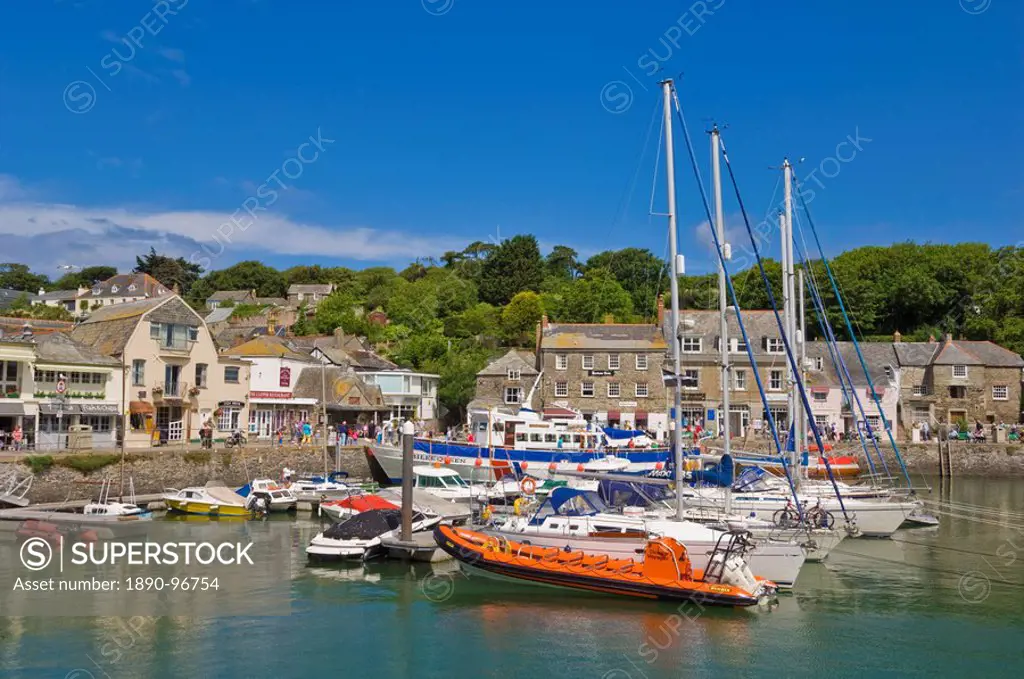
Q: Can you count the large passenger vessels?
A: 1